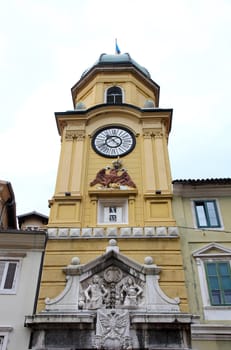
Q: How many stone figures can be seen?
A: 2